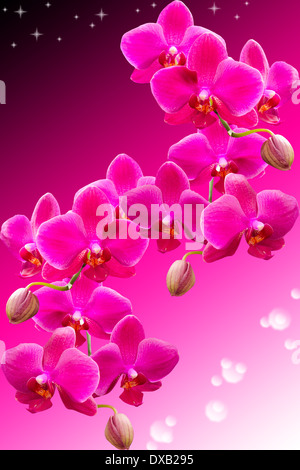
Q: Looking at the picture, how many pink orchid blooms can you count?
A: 12